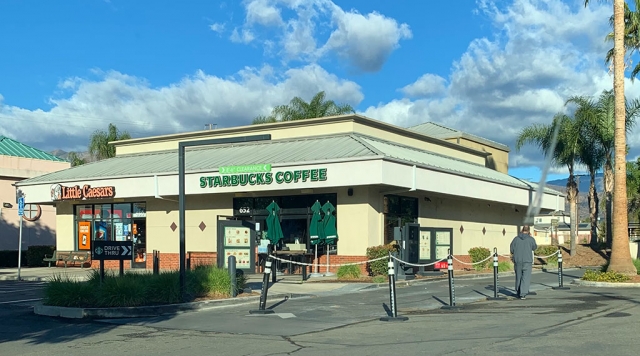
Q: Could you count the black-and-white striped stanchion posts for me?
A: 5